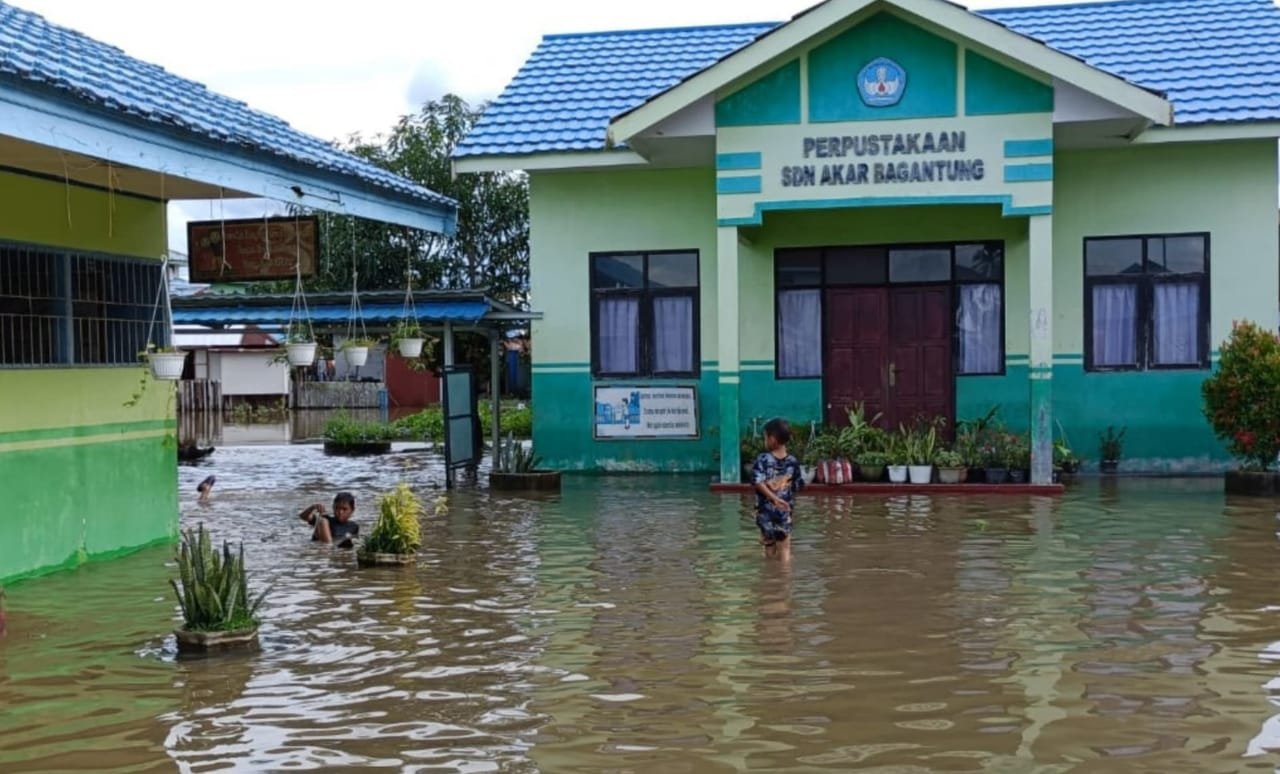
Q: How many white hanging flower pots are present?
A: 4